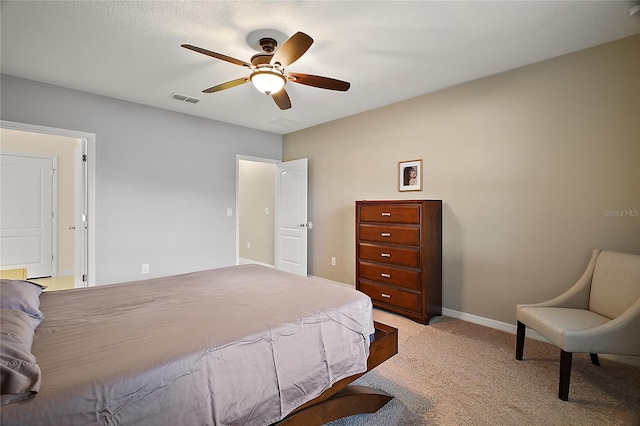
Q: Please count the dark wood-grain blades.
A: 5